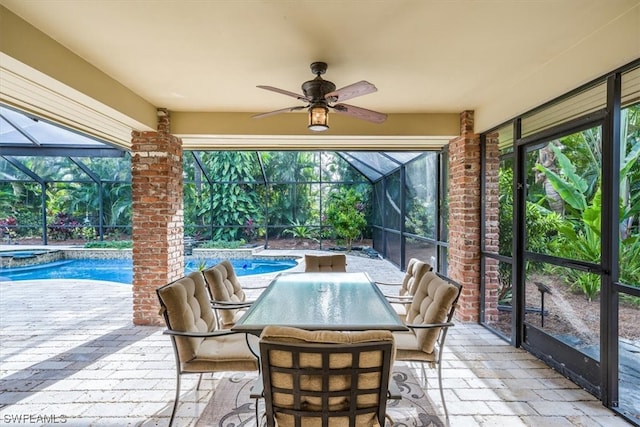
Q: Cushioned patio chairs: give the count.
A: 6